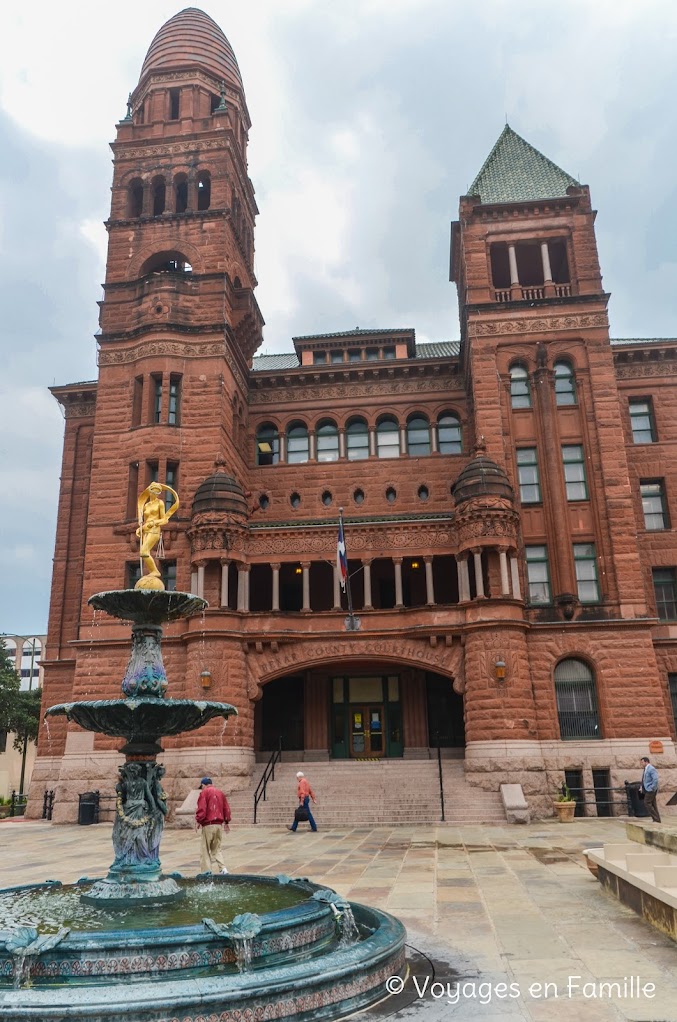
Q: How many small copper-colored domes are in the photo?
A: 2